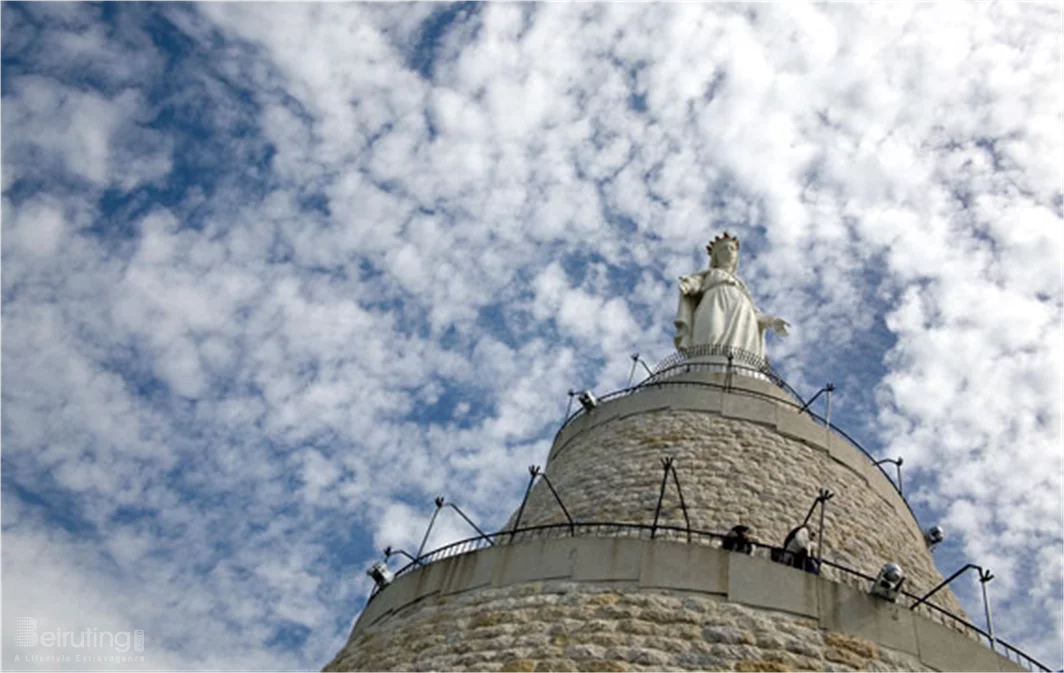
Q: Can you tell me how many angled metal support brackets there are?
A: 11